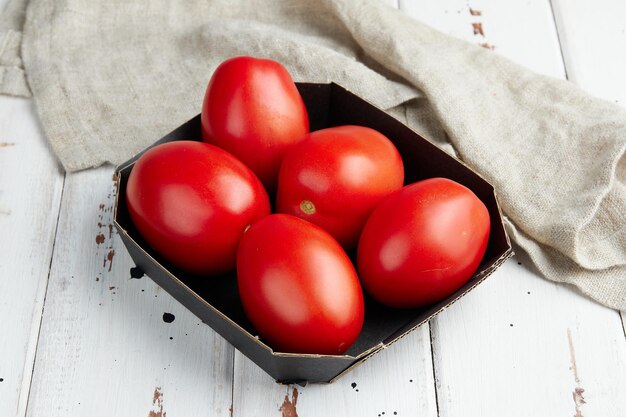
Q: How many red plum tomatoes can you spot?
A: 5